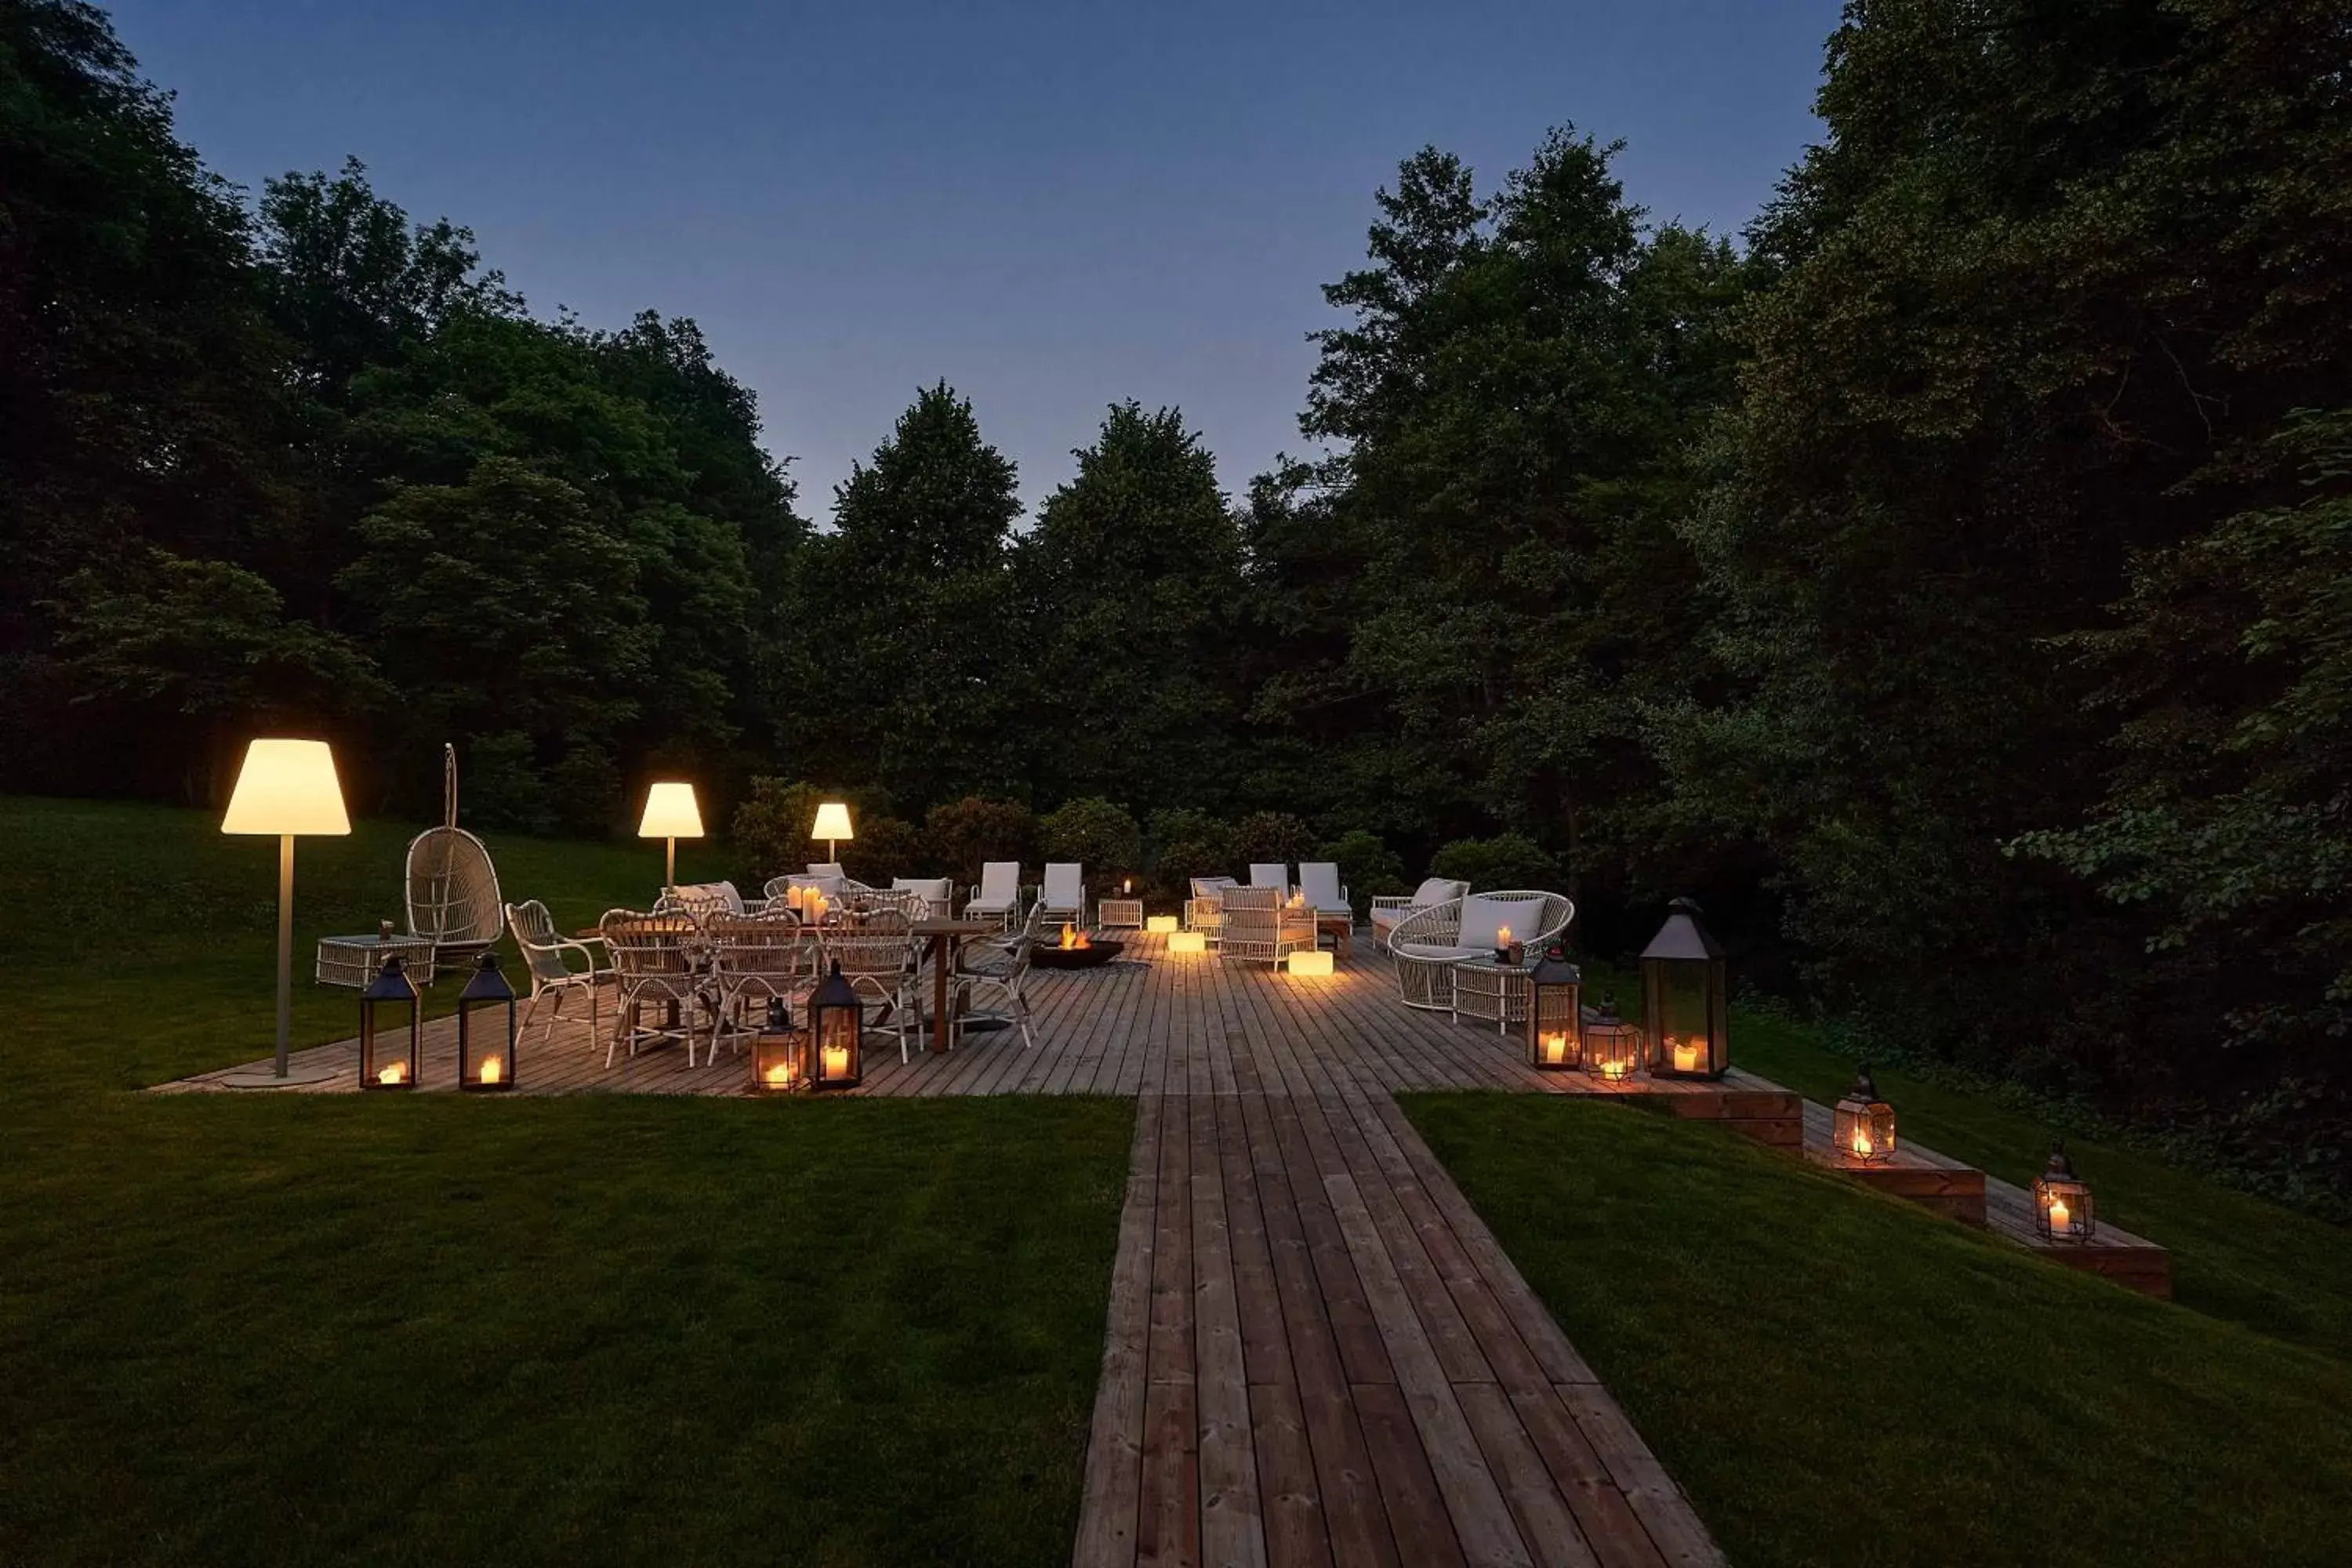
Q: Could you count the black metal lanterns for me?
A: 9